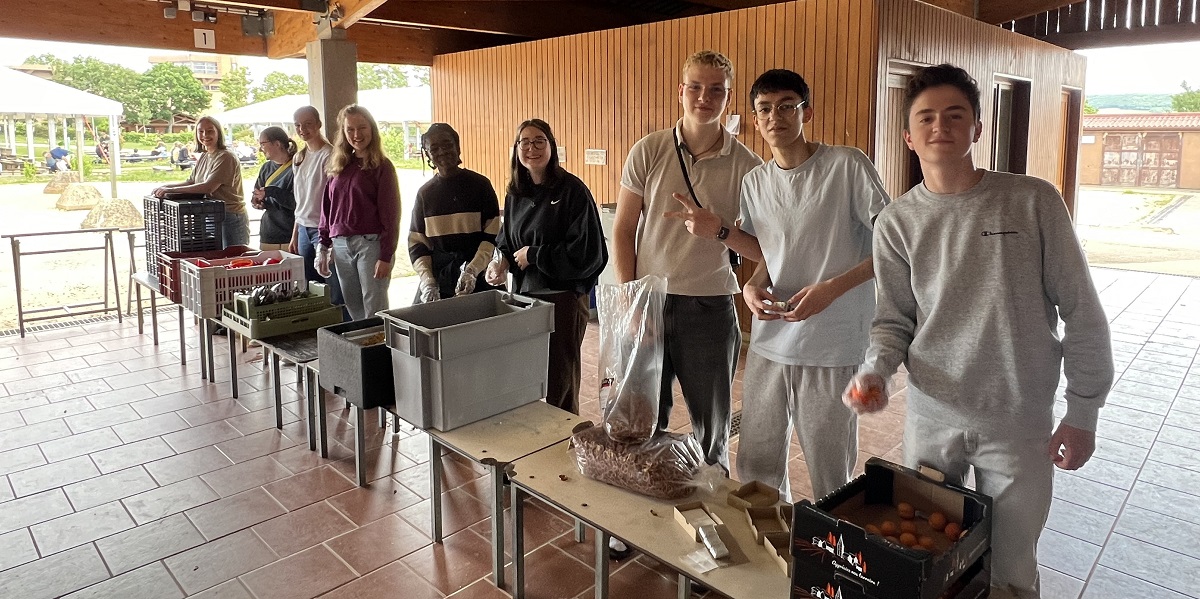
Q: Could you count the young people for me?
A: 9